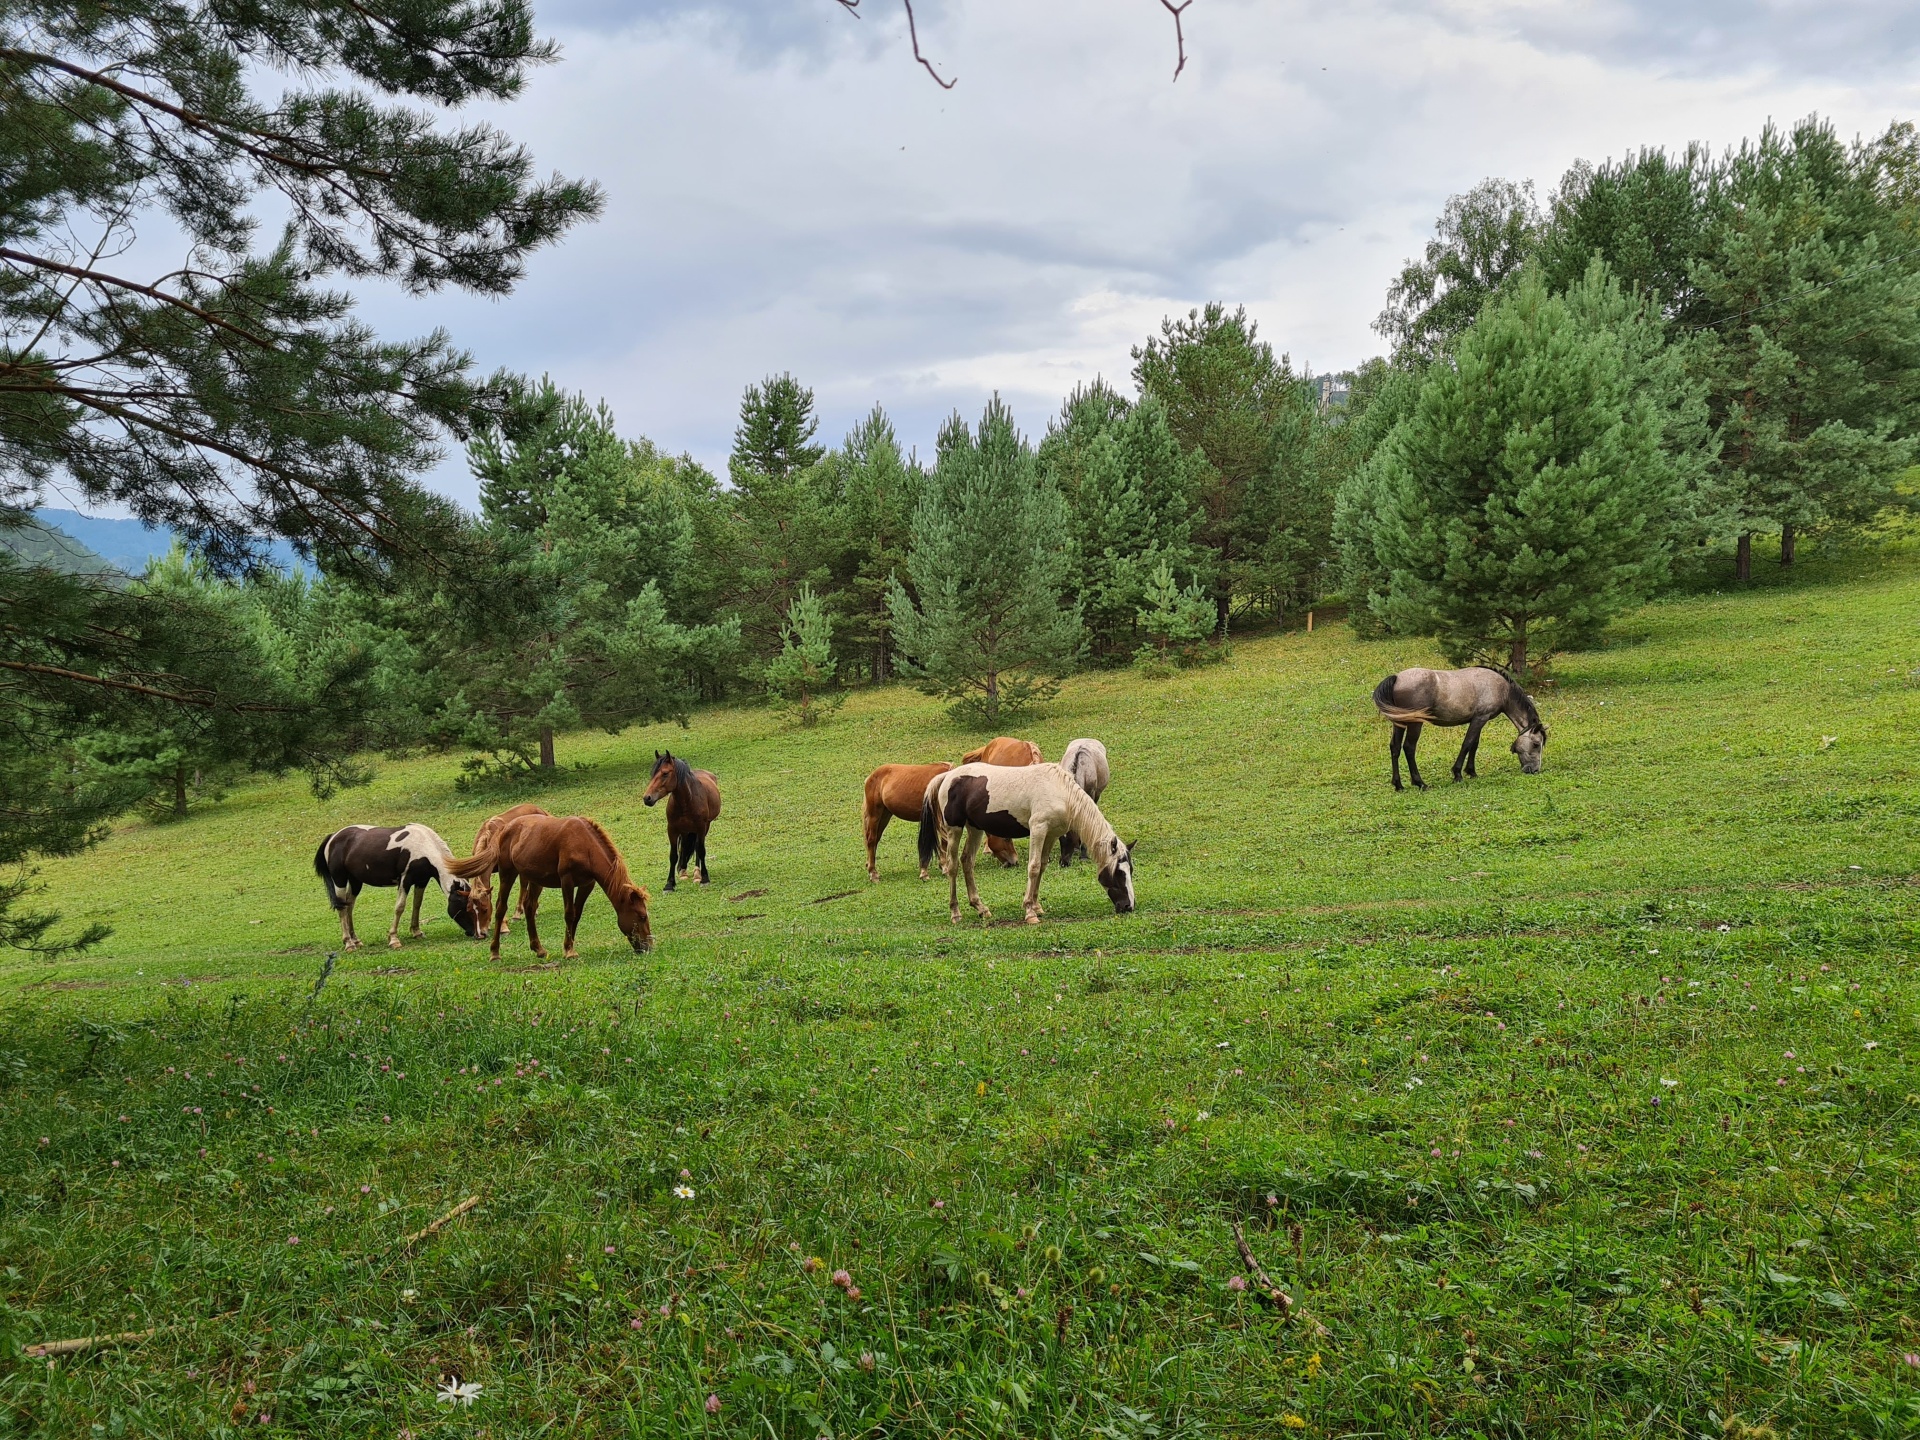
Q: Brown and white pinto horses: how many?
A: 2